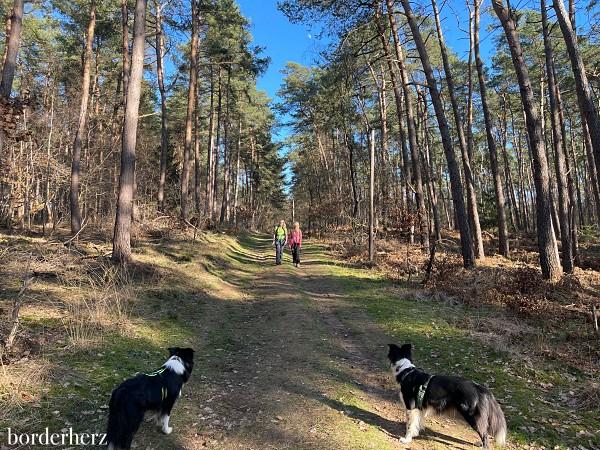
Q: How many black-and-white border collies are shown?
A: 2